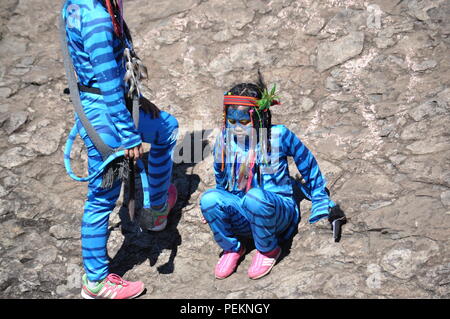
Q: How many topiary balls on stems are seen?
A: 0